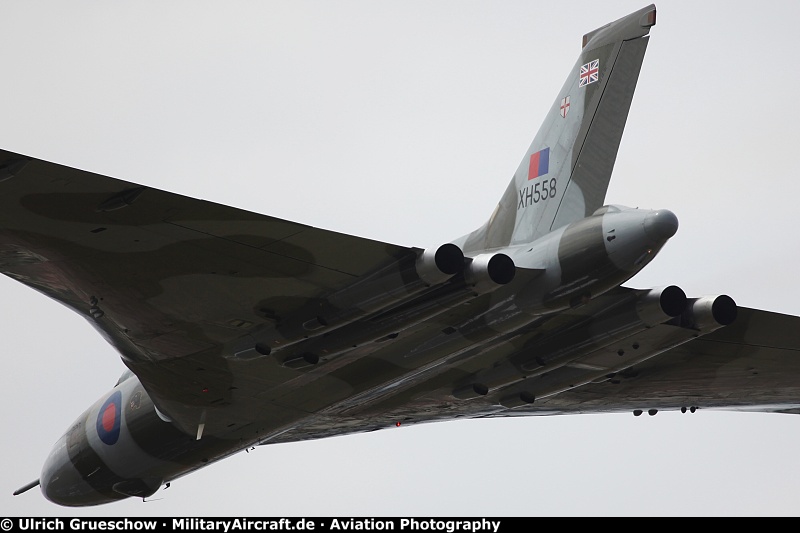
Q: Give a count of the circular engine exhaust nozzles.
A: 4